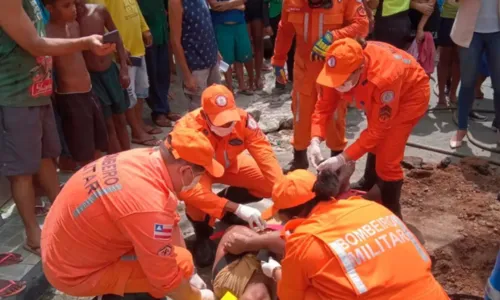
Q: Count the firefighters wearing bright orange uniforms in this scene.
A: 5